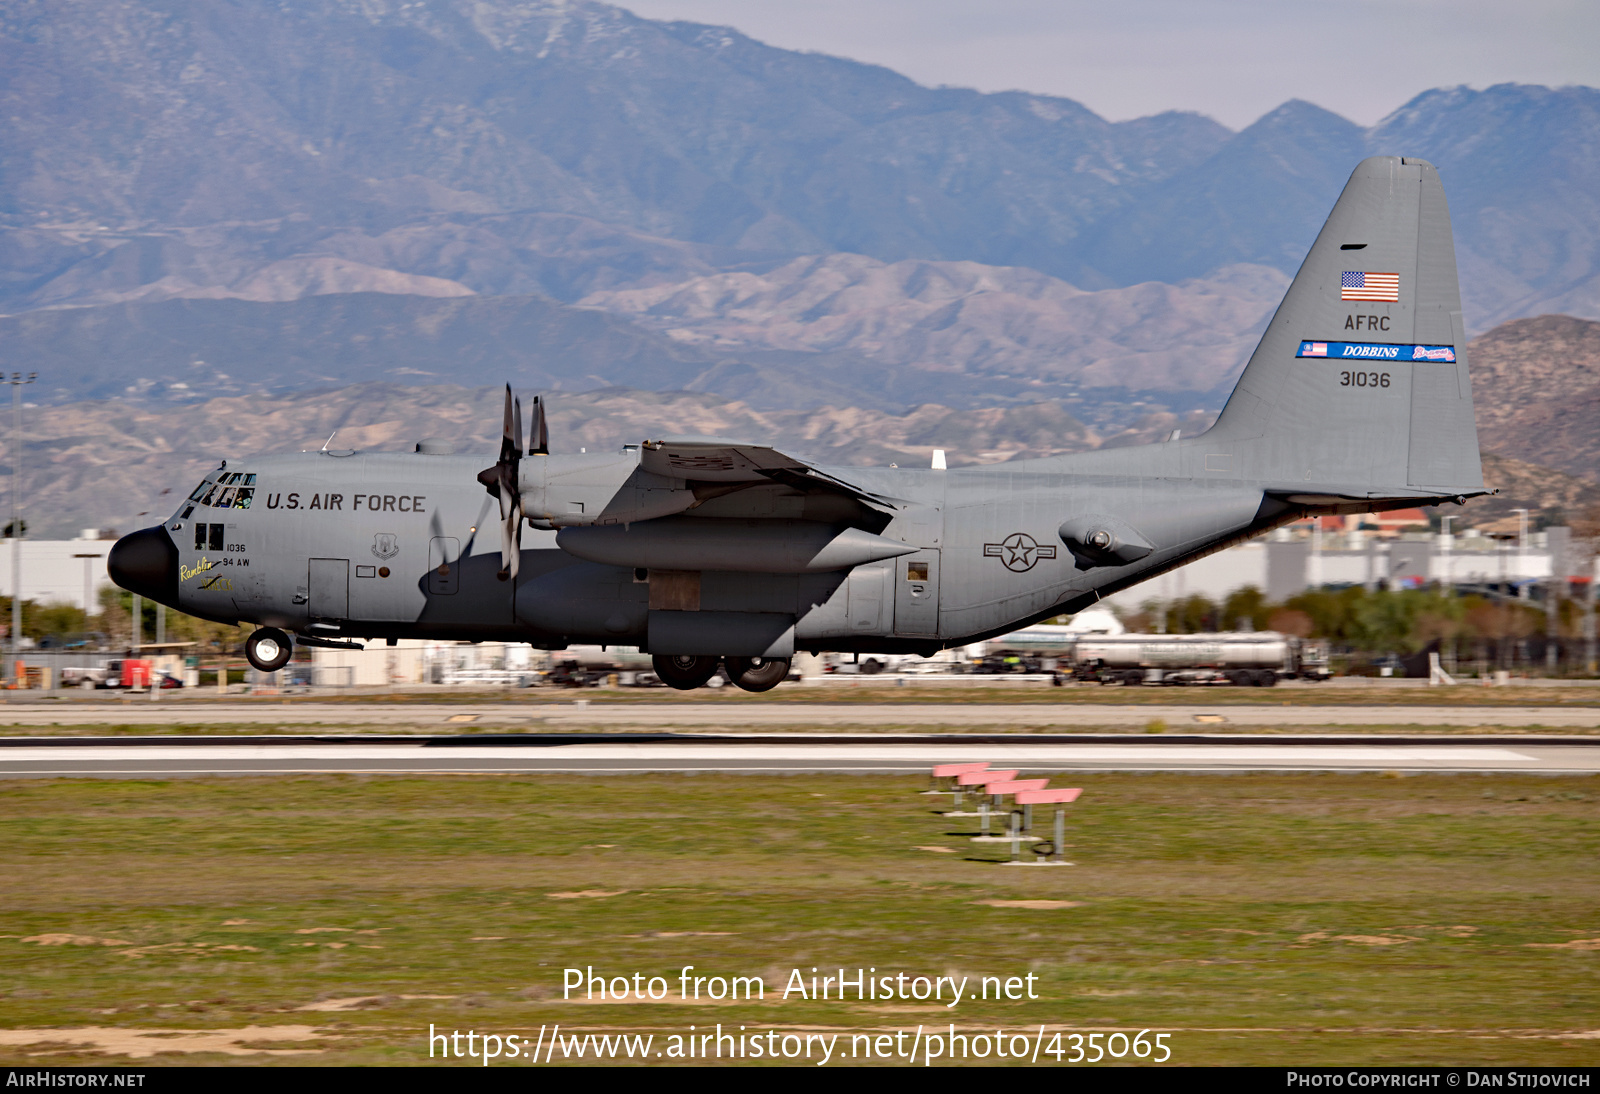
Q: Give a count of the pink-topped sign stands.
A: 4